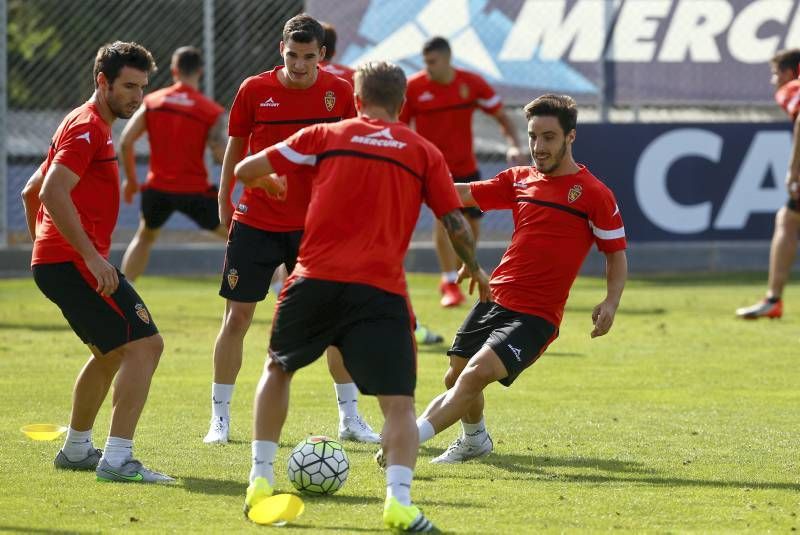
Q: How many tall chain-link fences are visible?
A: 1